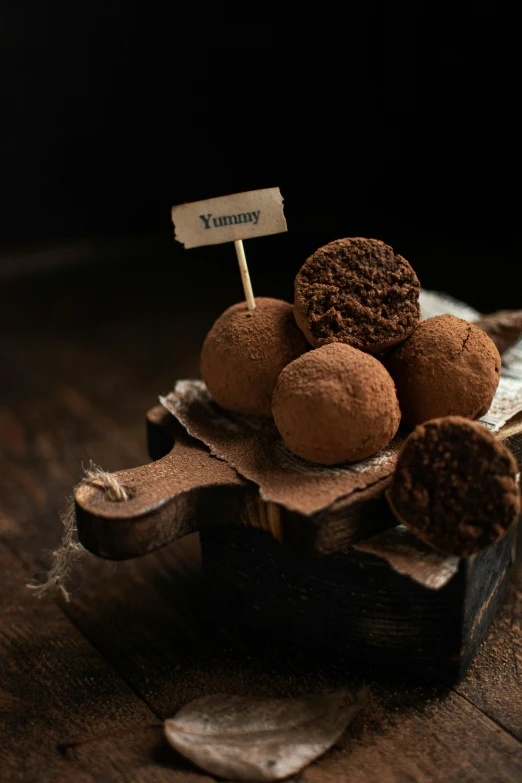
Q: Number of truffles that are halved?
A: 2